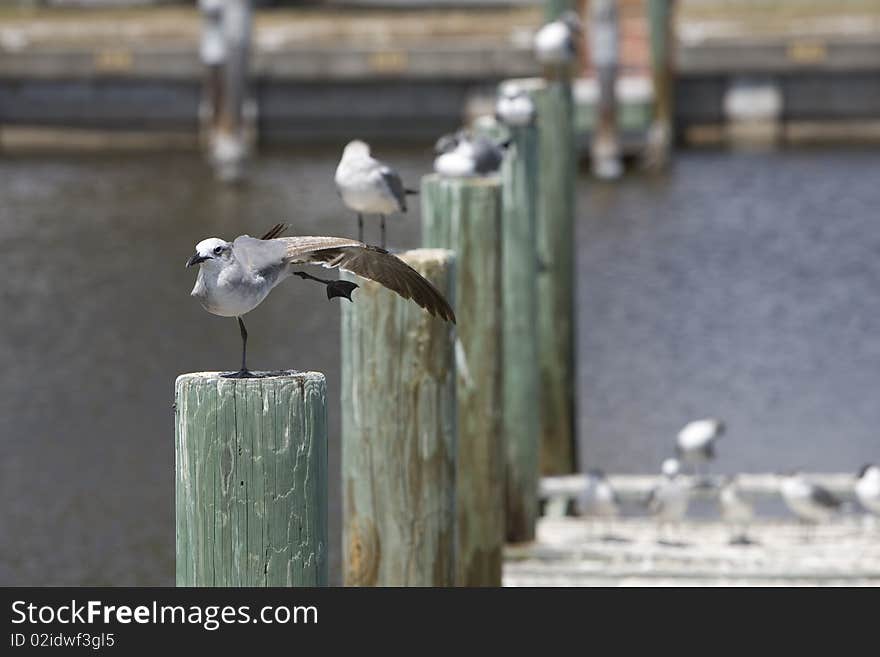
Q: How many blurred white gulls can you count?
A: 10